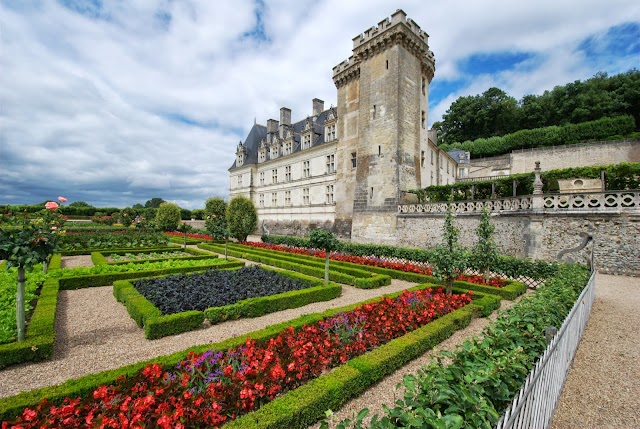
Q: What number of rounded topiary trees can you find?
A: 3